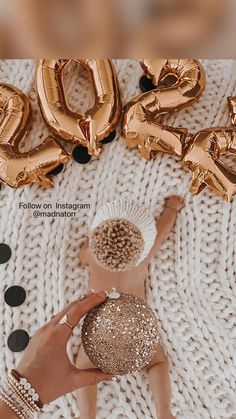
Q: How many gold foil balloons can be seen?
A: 4